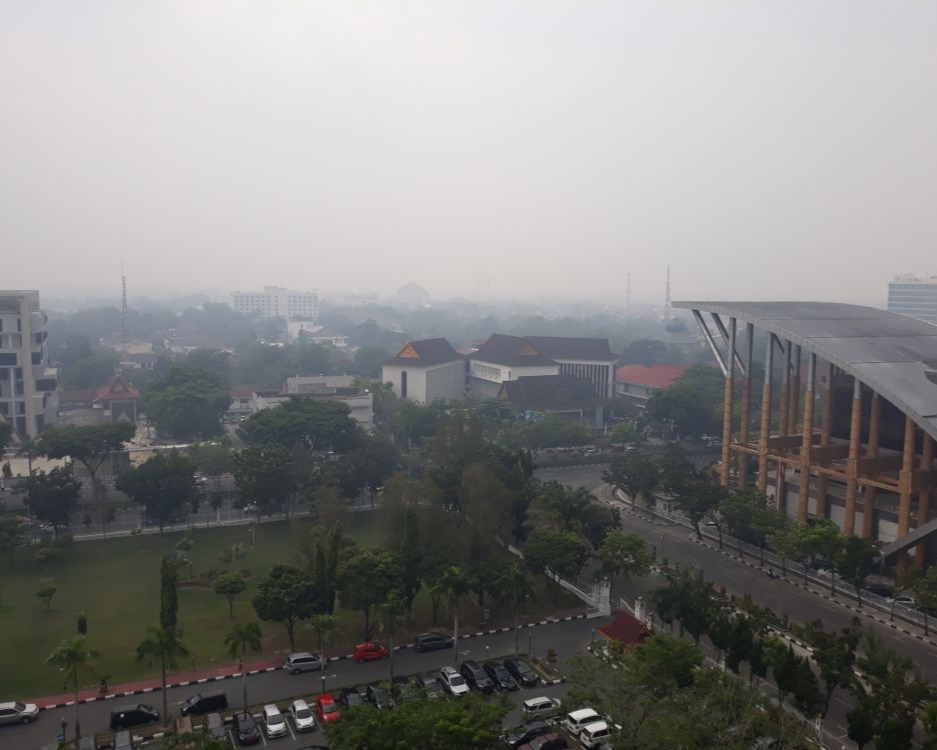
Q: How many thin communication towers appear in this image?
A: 3